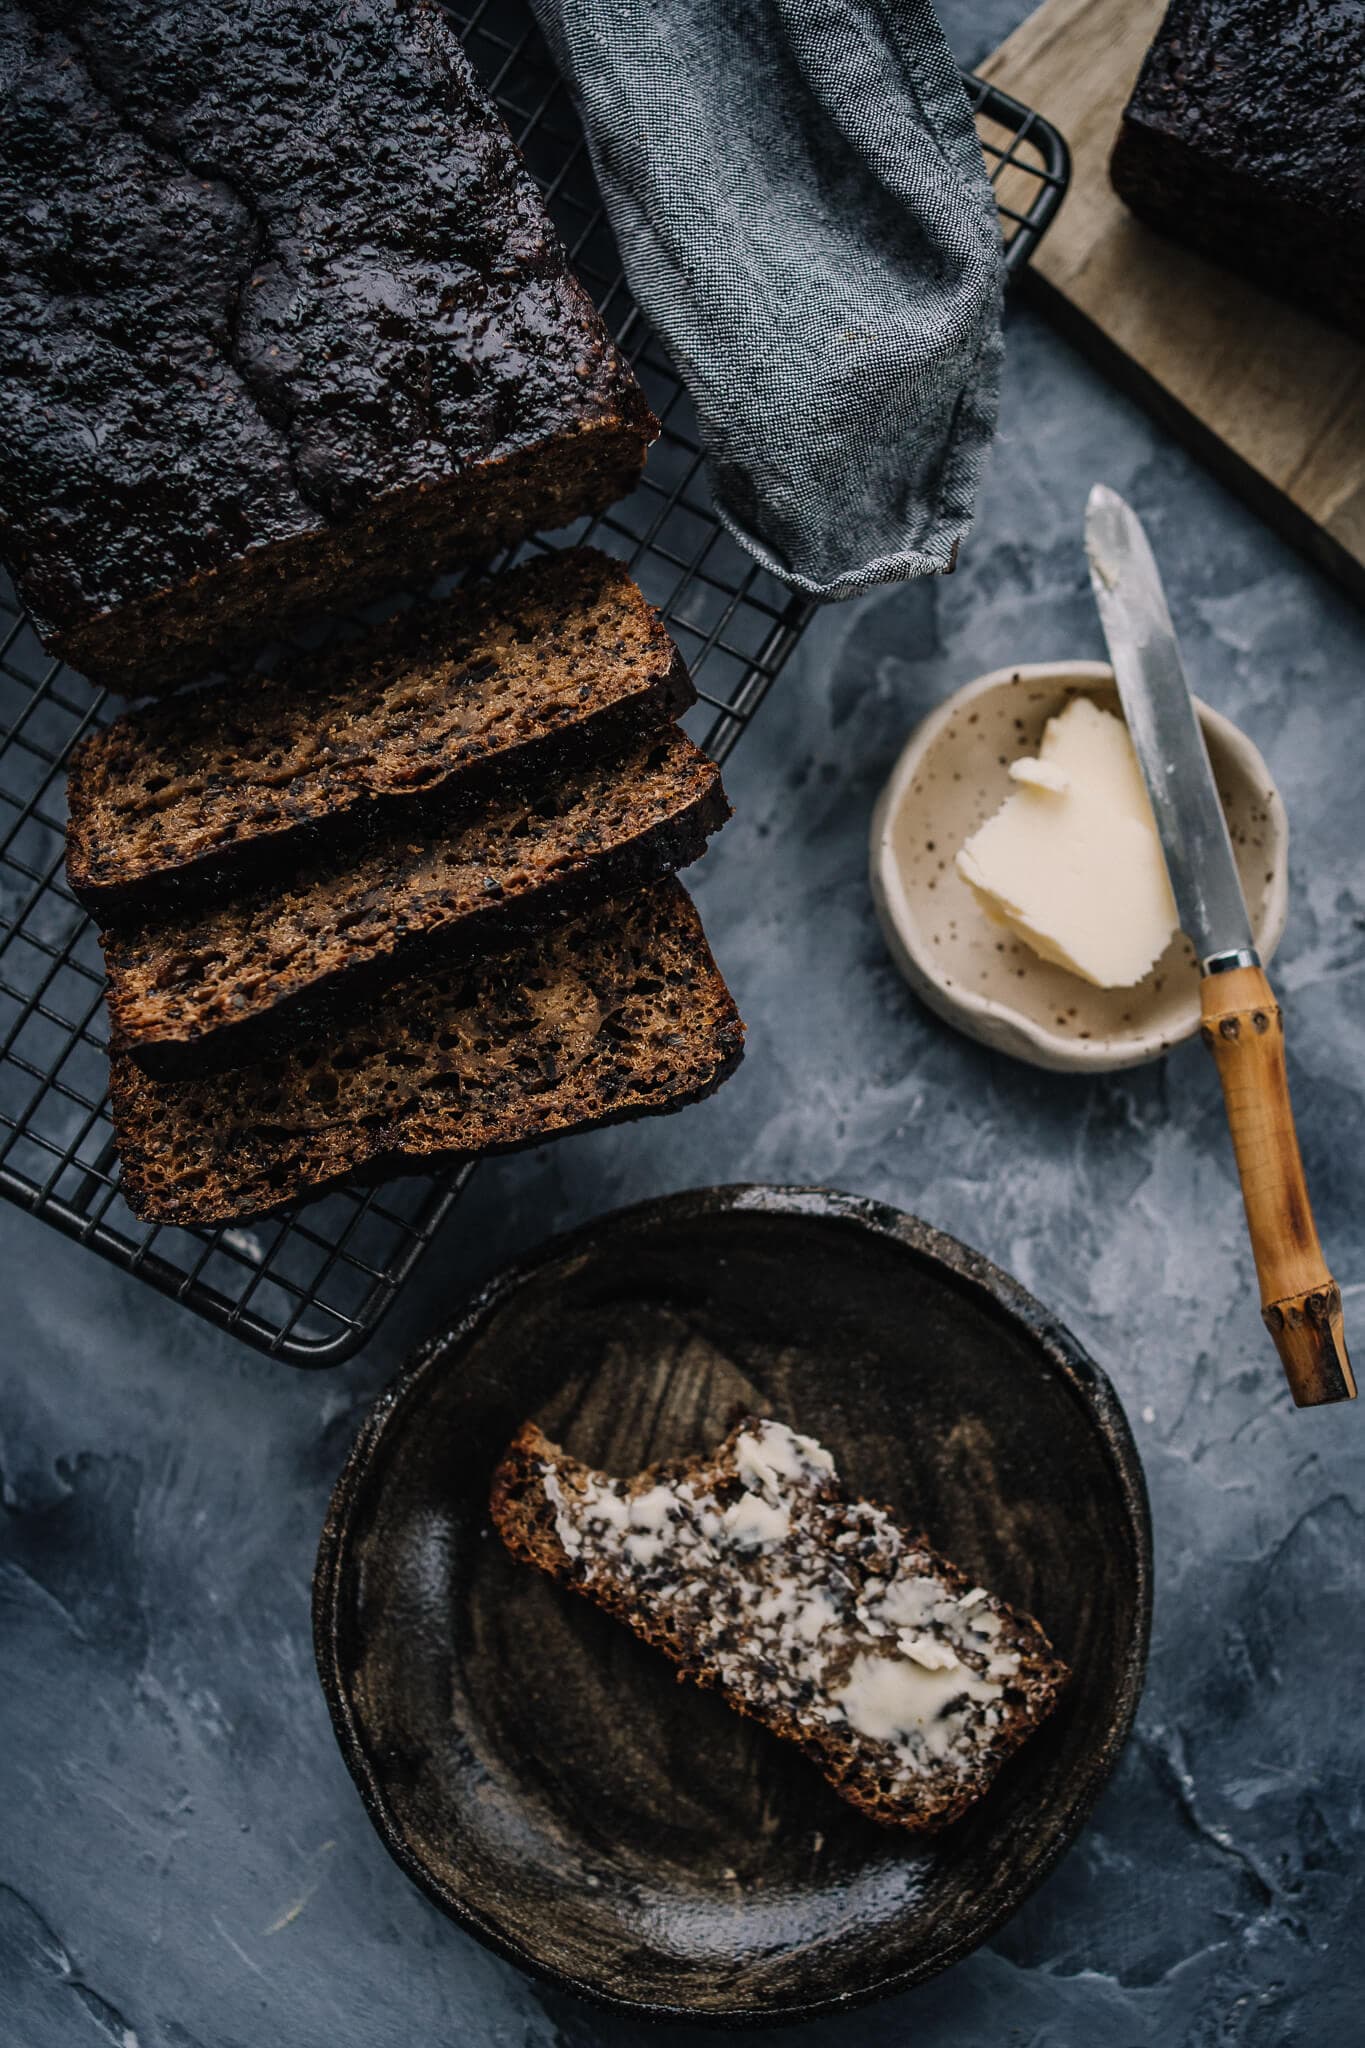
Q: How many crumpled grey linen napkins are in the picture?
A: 1